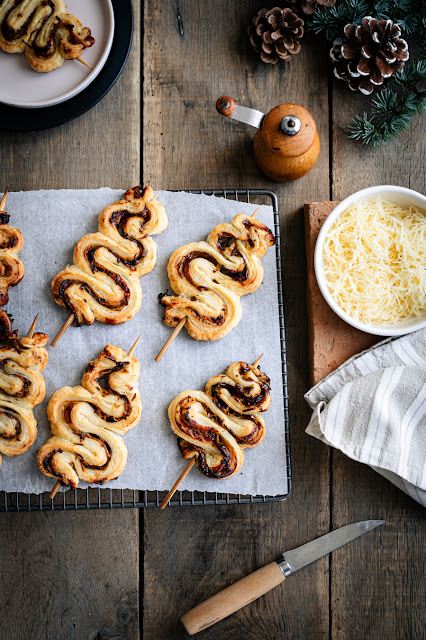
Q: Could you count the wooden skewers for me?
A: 7